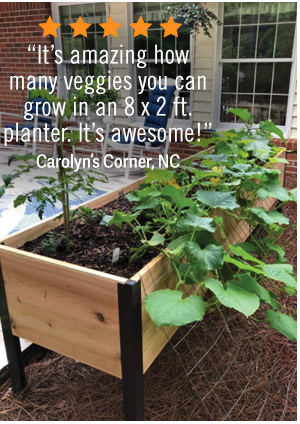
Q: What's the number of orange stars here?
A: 5